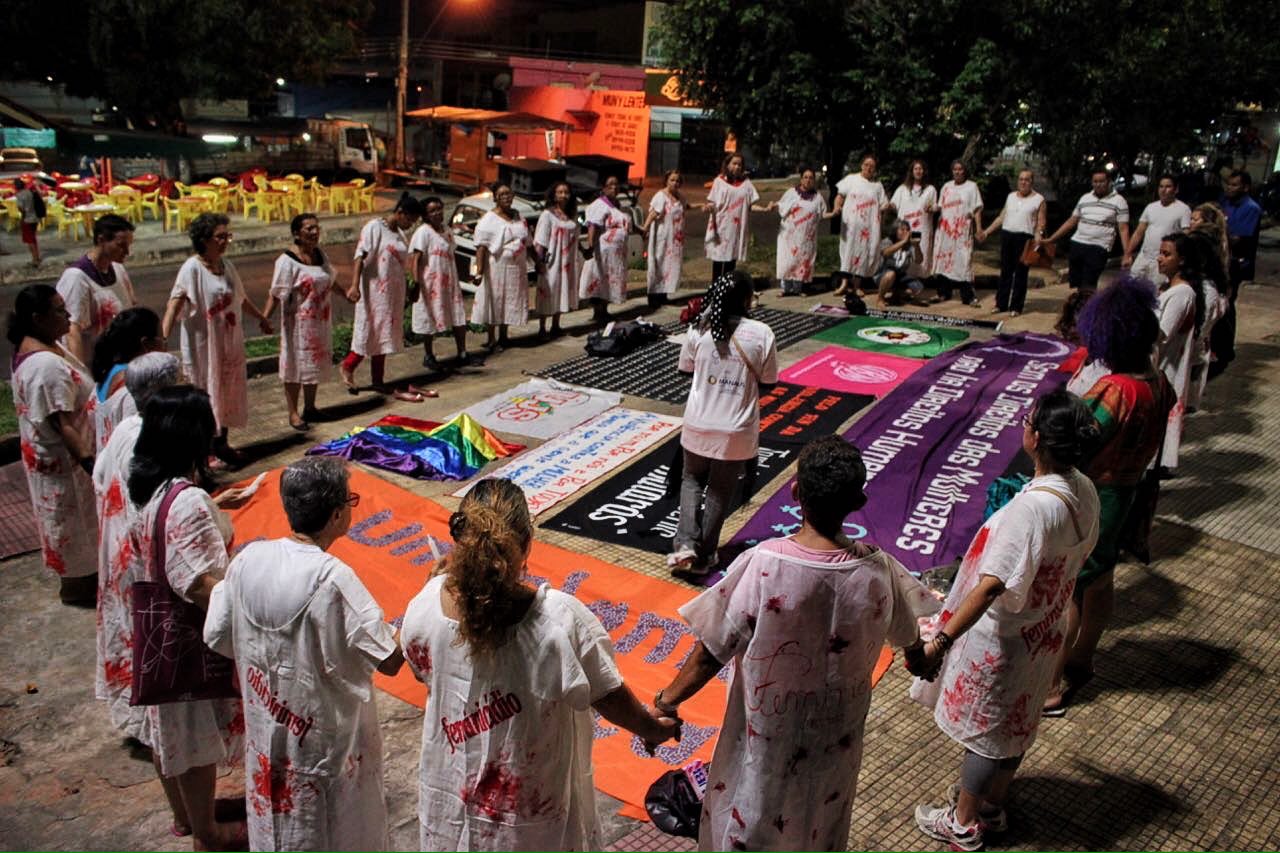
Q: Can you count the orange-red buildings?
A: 1